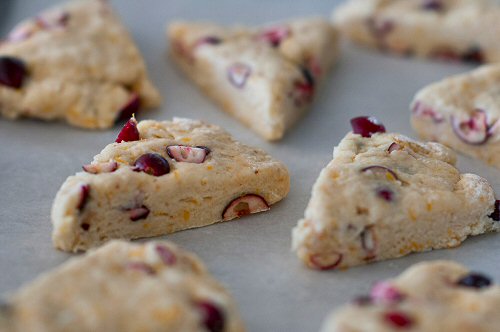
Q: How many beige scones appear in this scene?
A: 8